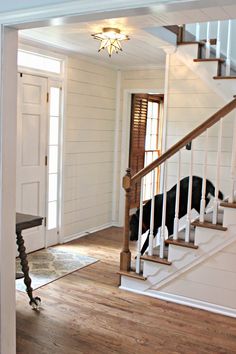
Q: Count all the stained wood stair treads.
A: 8